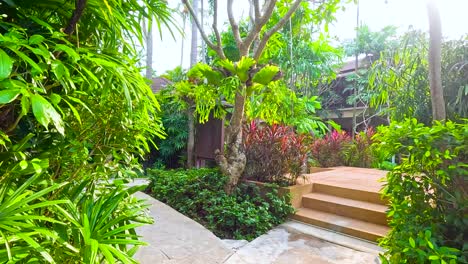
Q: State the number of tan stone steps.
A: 3